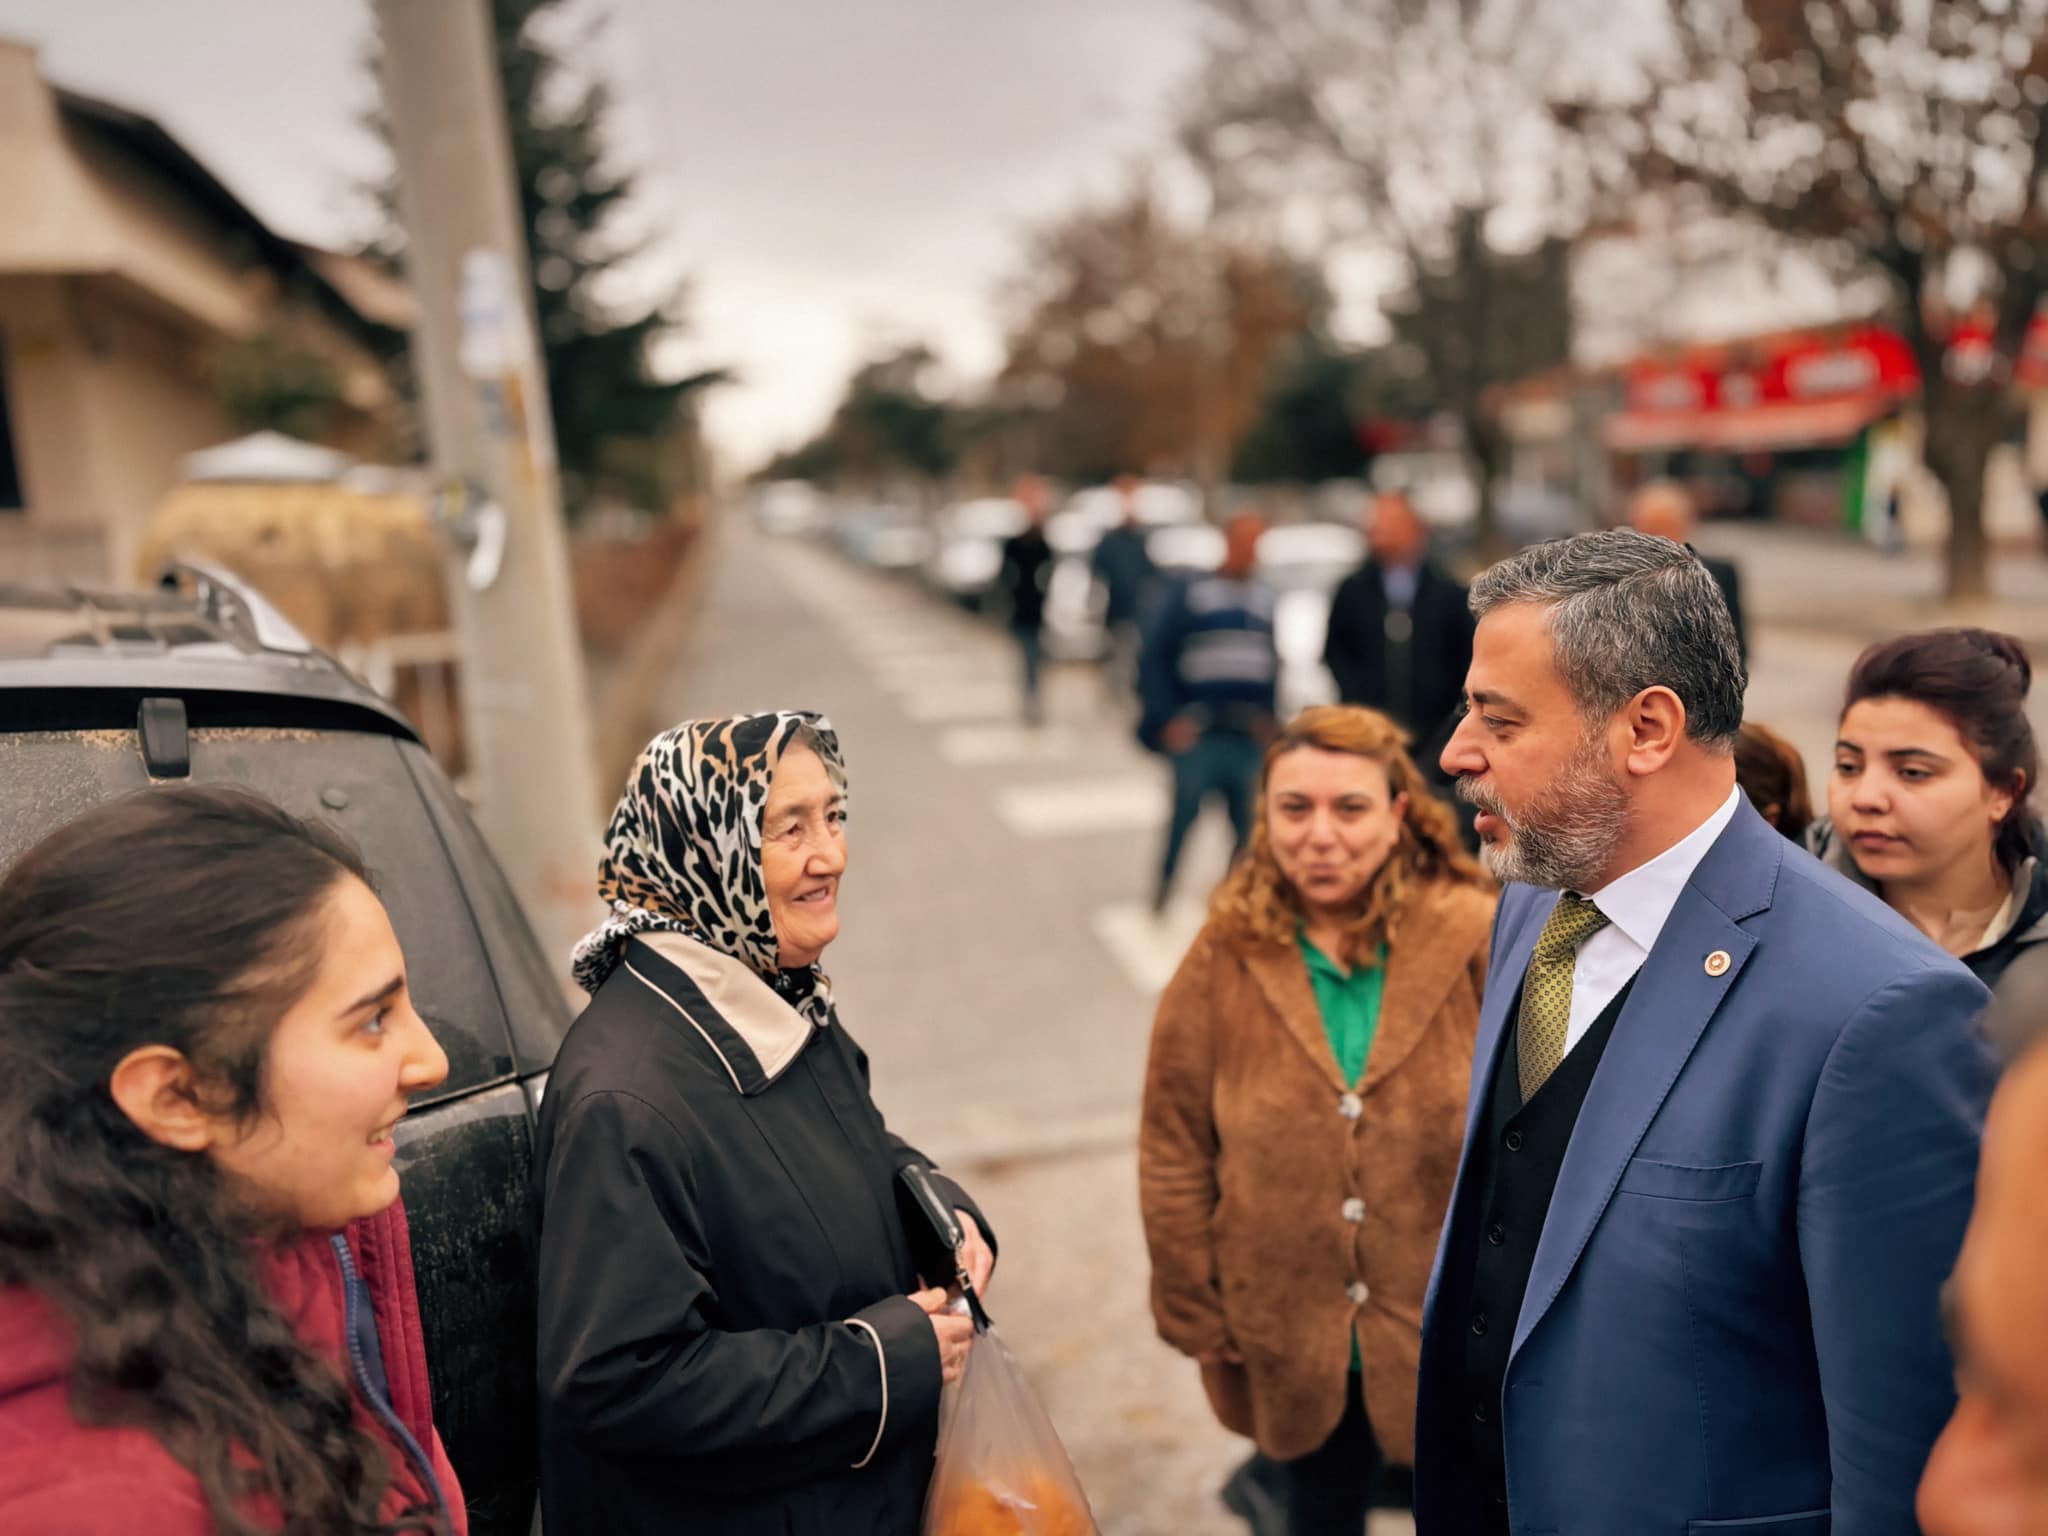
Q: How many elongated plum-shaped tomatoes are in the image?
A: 0